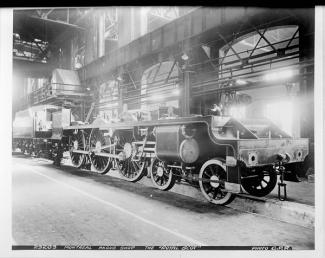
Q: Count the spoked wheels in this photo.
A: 6